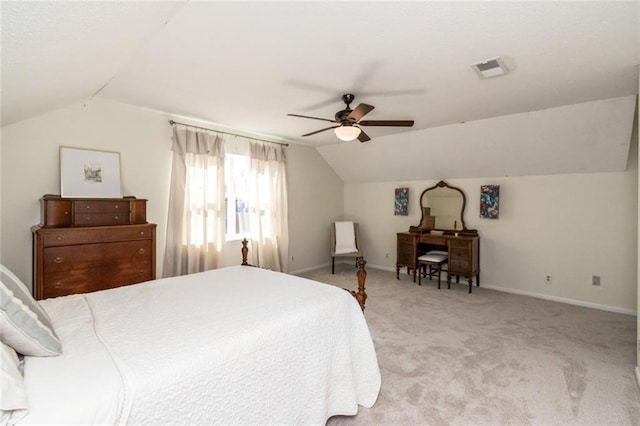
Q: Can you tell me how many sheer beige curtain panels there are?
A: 2